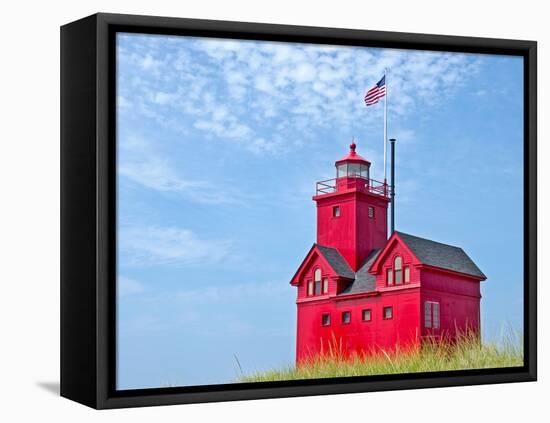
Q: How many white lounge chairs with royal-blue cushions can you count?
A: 0